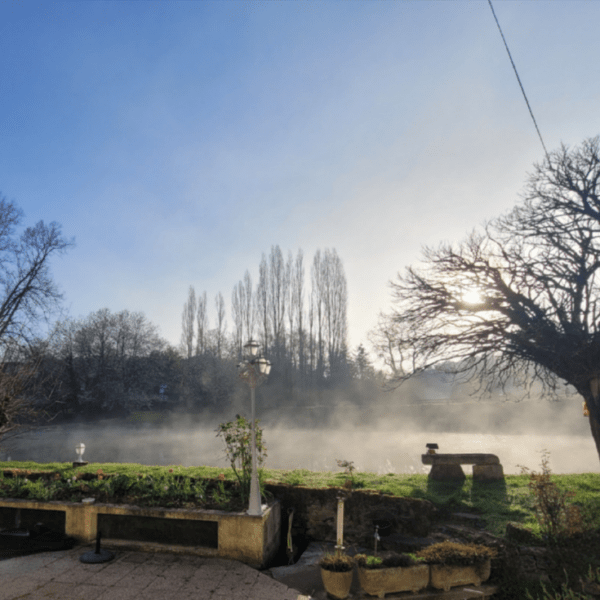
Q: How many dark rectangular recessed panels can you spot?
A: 2